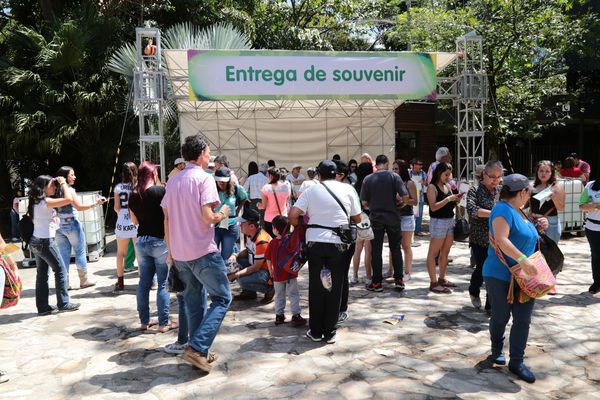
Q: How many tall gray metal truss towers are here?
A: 2